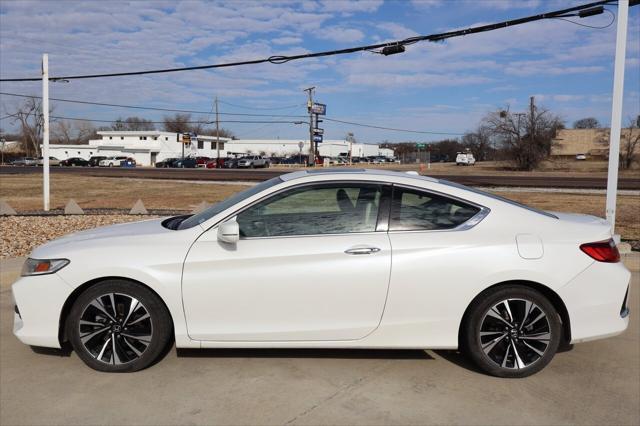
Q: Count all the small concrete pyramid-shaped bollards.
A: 4